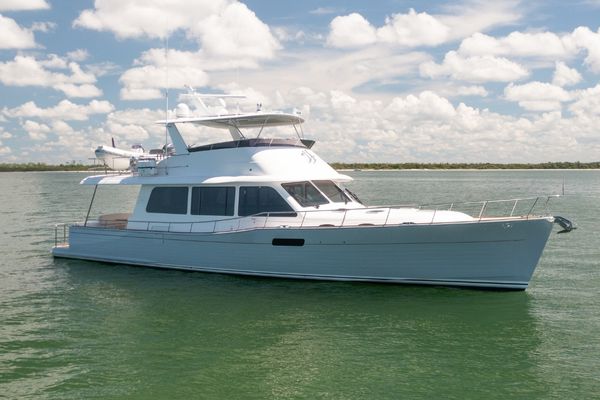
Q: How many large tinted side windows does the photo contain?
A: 3